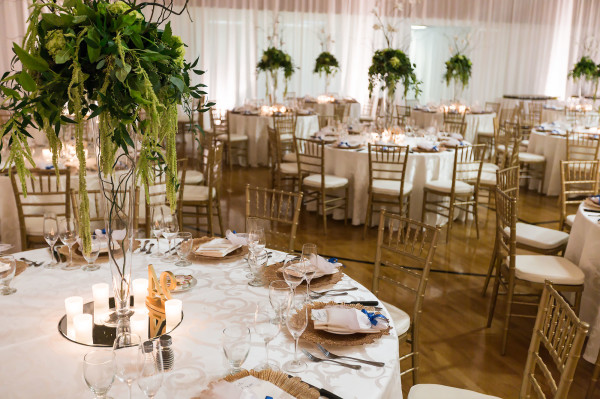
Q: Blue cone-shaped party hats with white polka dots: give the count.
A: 0